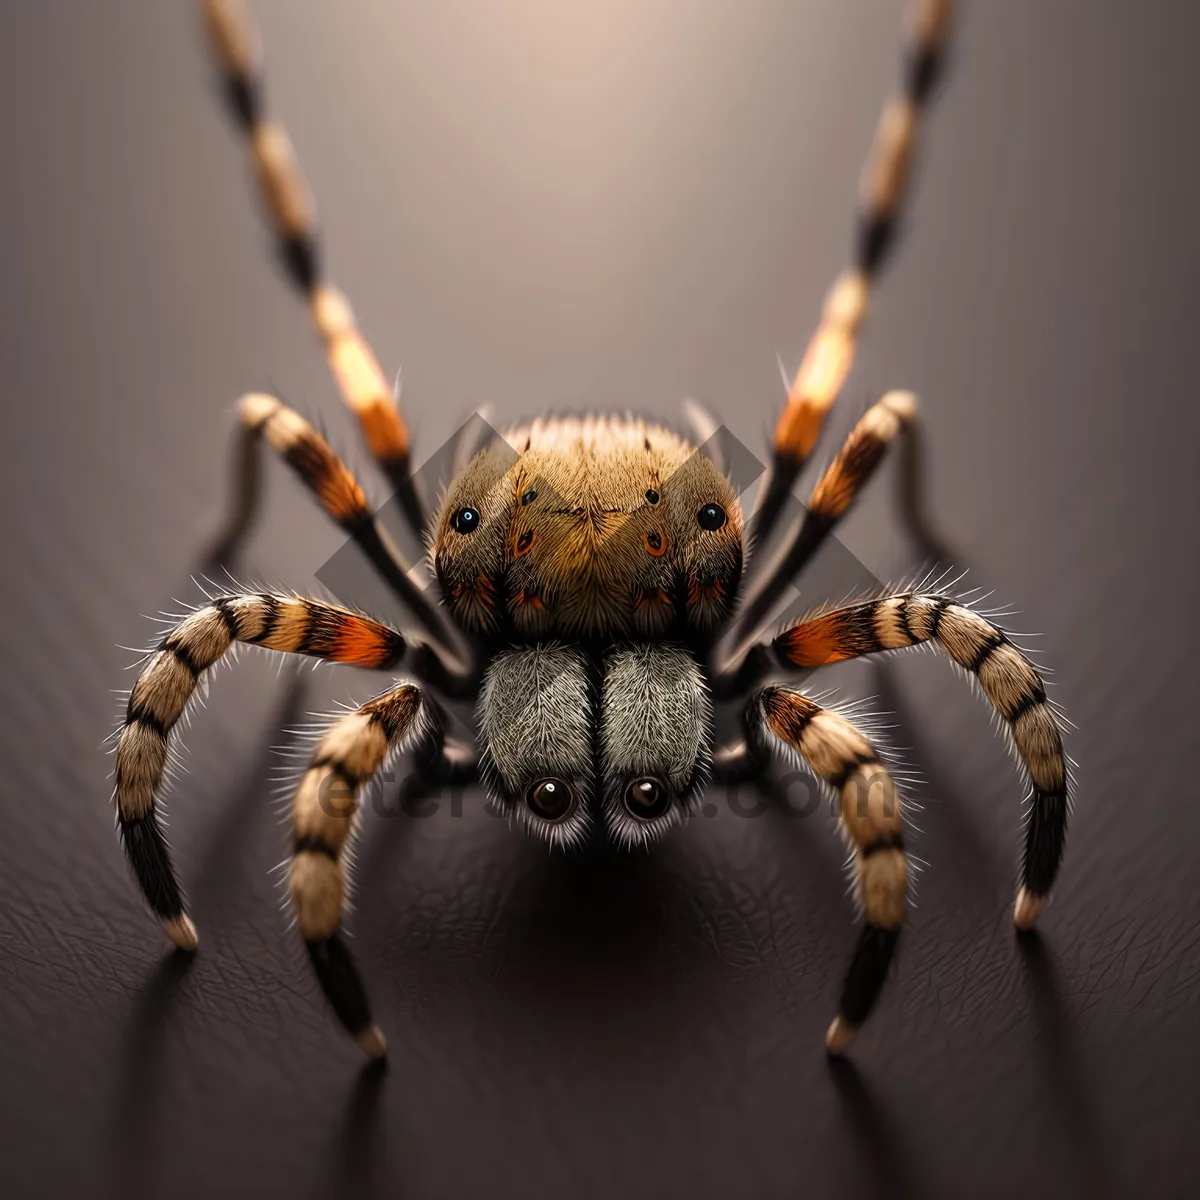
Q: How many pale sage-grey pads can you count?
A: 2